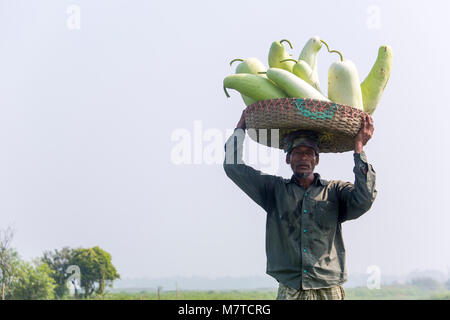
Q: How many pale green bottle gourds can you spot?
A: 8